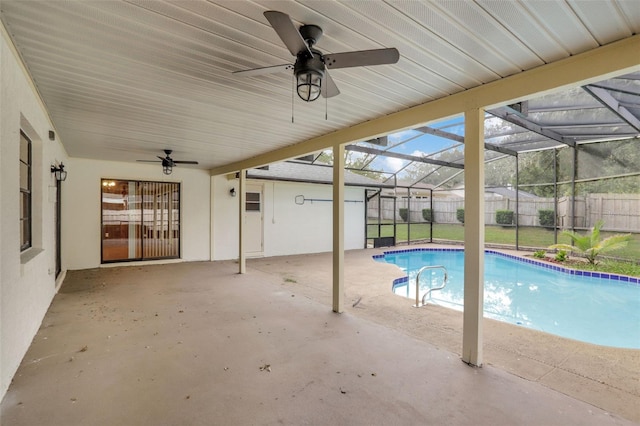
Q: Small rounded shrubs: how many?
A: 5